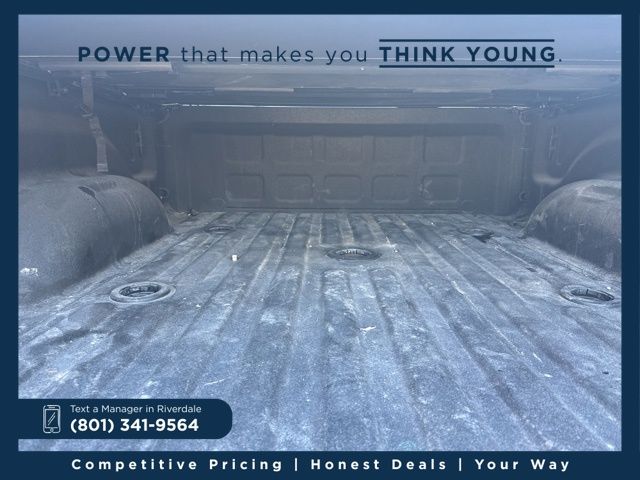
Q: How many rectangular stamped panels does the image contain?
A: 10